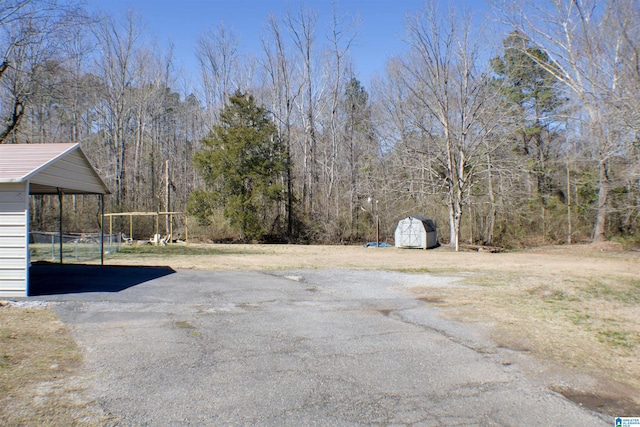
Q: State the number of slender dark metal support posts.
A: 2